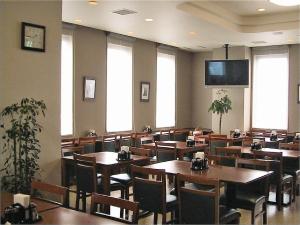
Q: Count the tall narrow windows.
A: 4